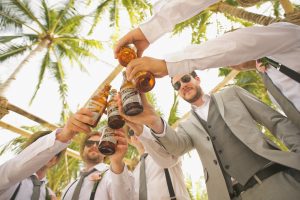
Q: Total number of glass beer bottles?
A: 6